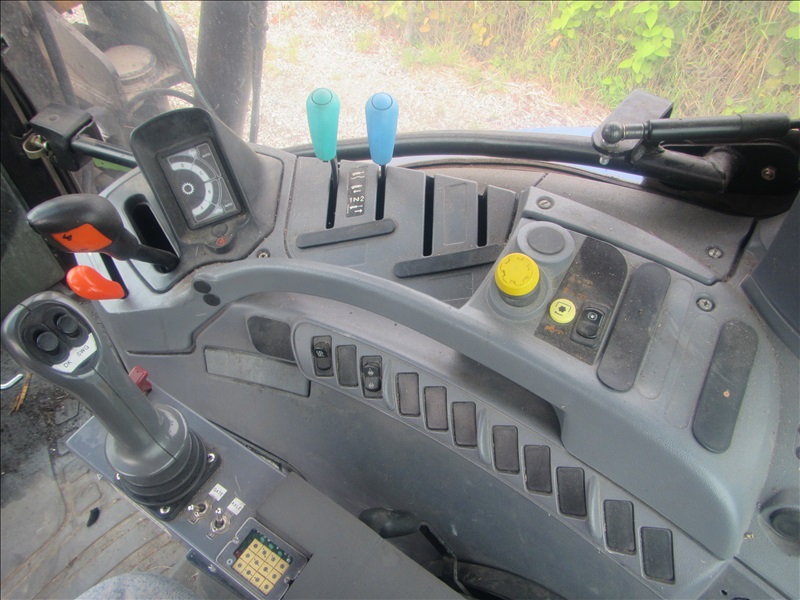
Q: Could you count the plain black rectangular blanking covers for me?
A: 9